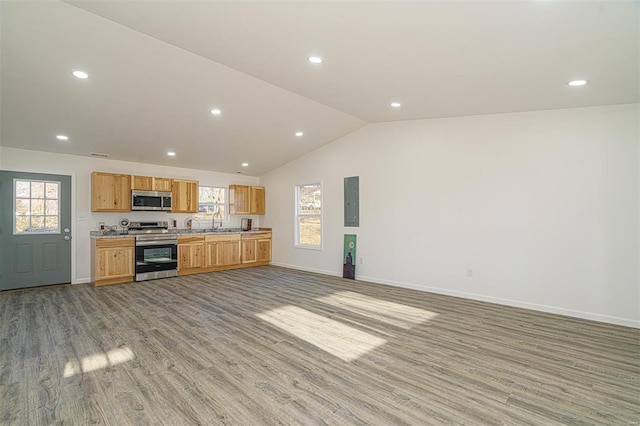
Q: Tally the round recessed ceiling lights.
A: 9